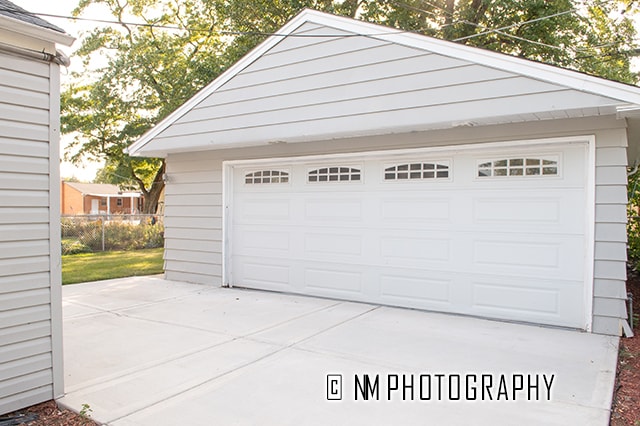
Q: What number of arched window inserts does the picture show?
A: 4